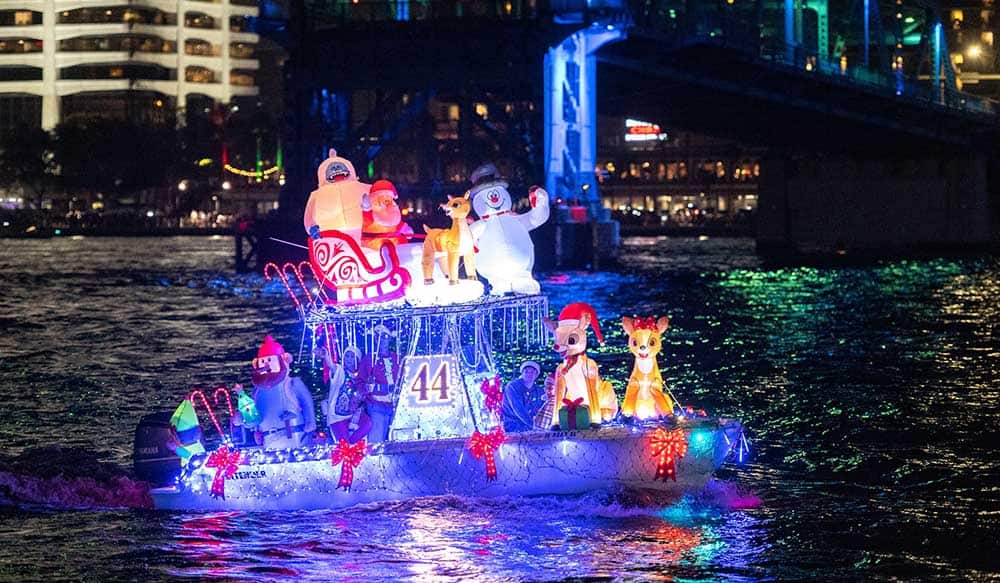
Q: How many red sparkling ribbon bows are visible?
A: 5